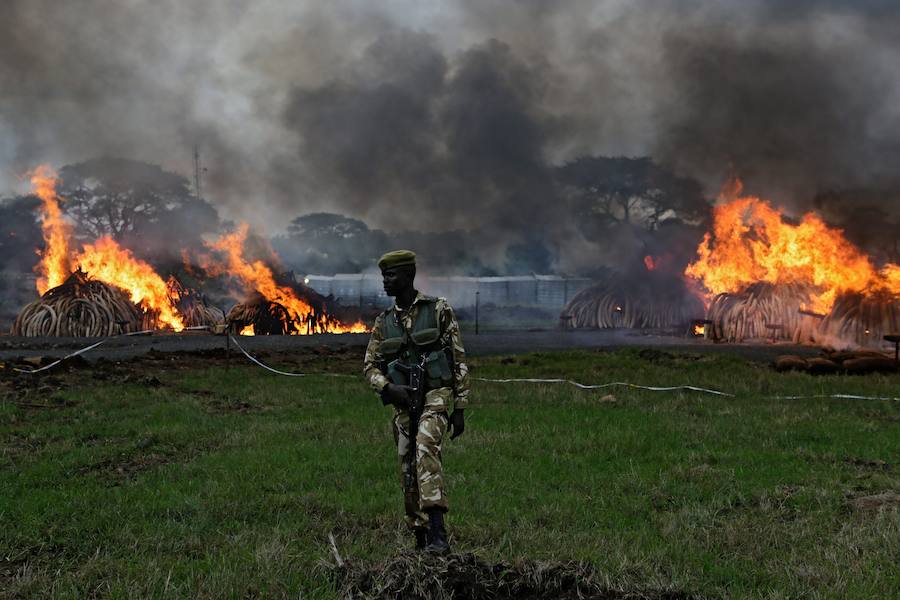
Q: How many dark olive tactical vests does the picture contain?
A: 1